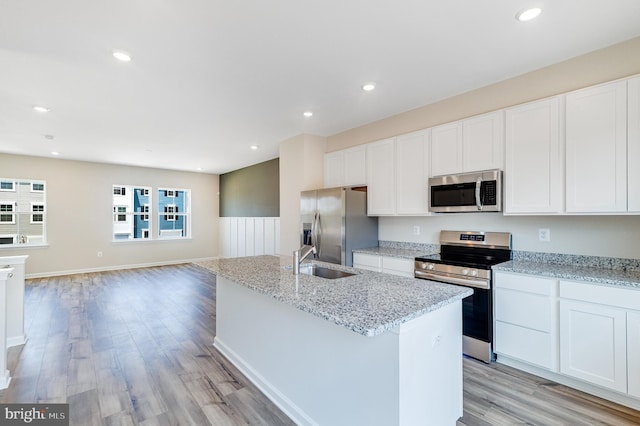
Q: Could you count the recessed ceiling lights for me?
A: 8